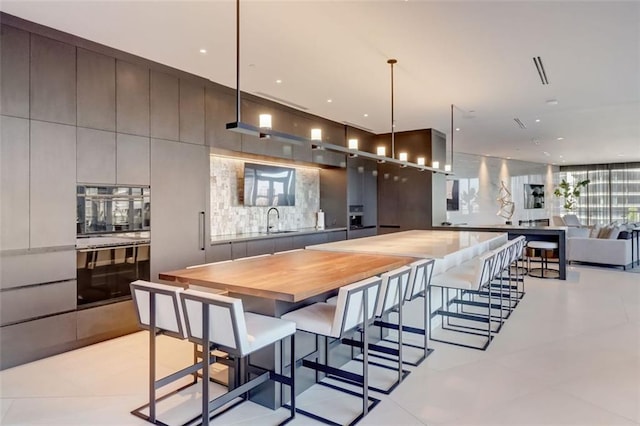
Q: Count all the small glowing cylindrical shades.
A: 8